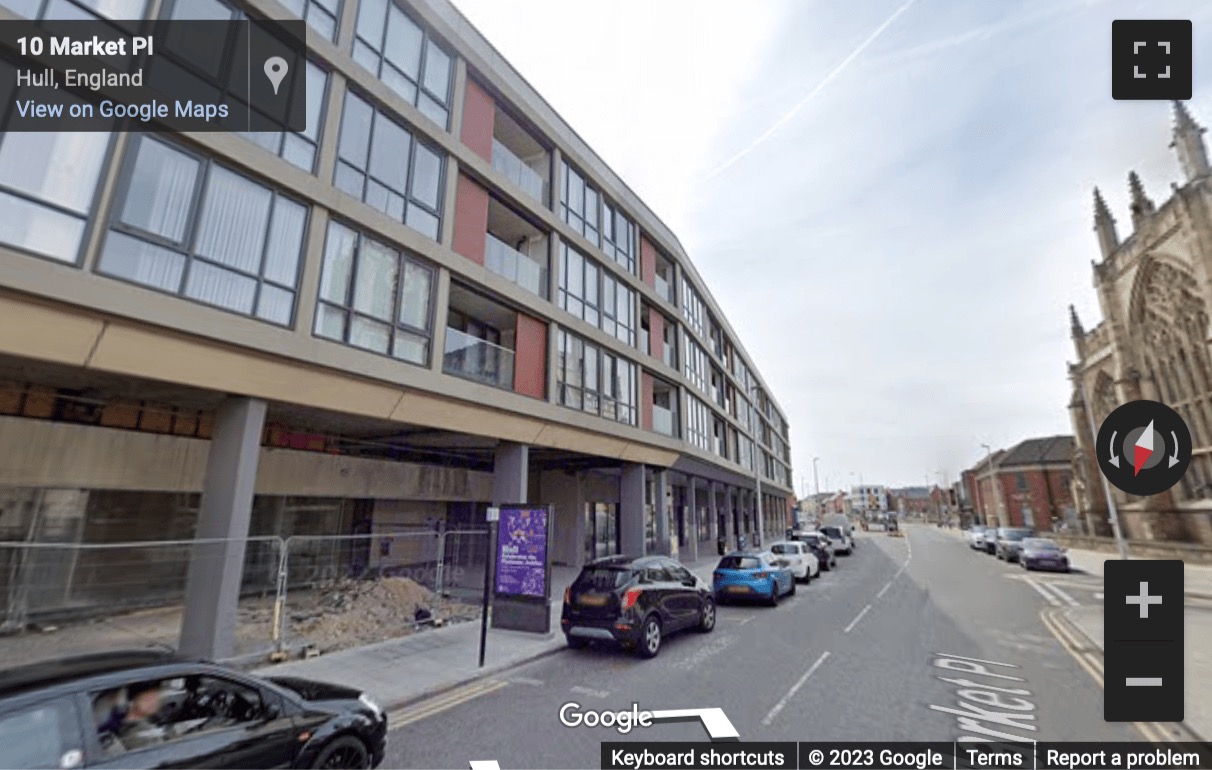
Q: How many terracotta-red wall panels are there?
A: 6